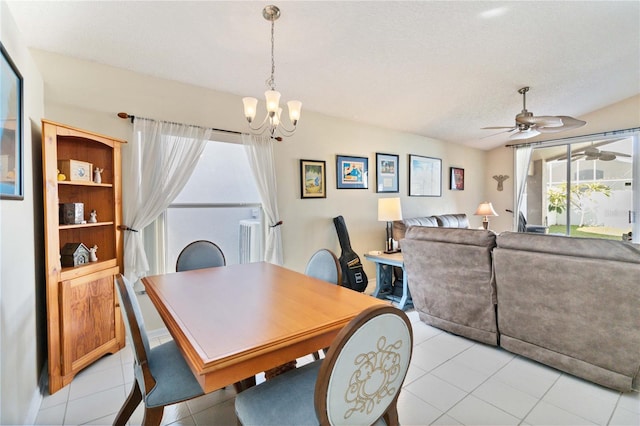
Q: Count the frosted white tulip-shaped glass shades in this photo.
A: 4